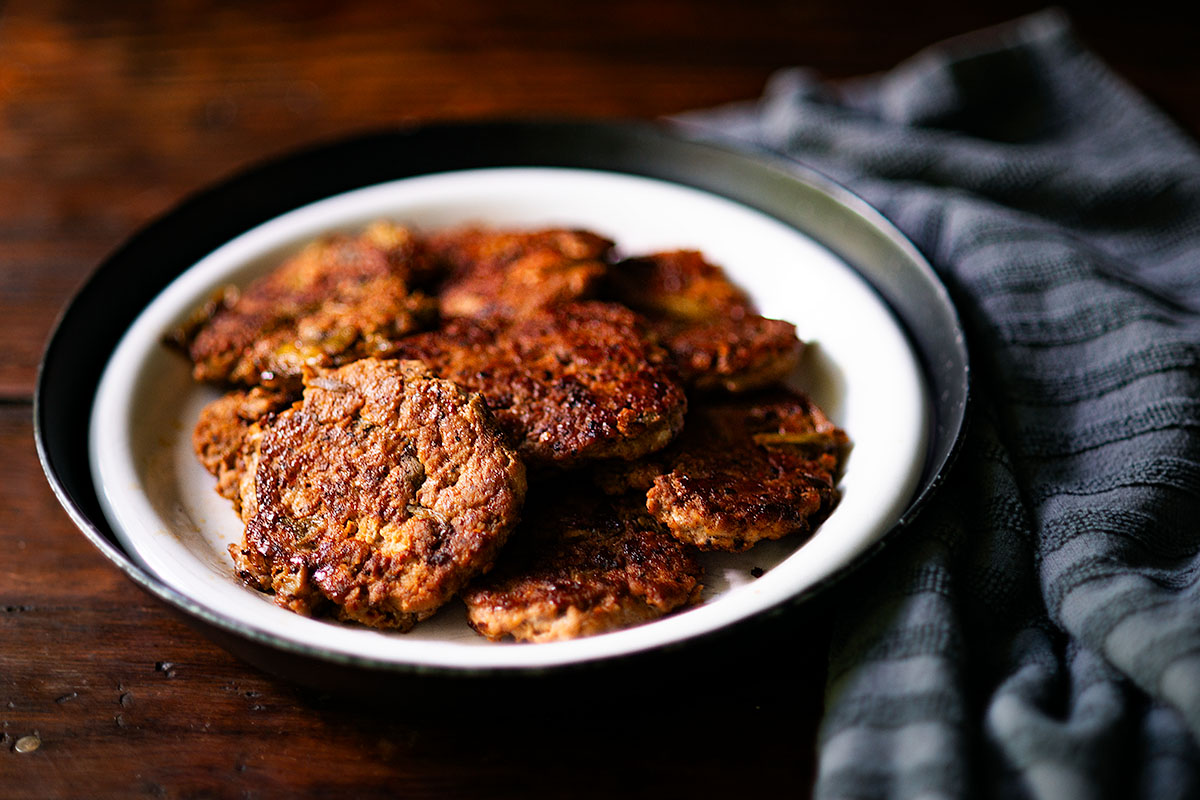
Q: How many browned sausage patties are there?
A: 8